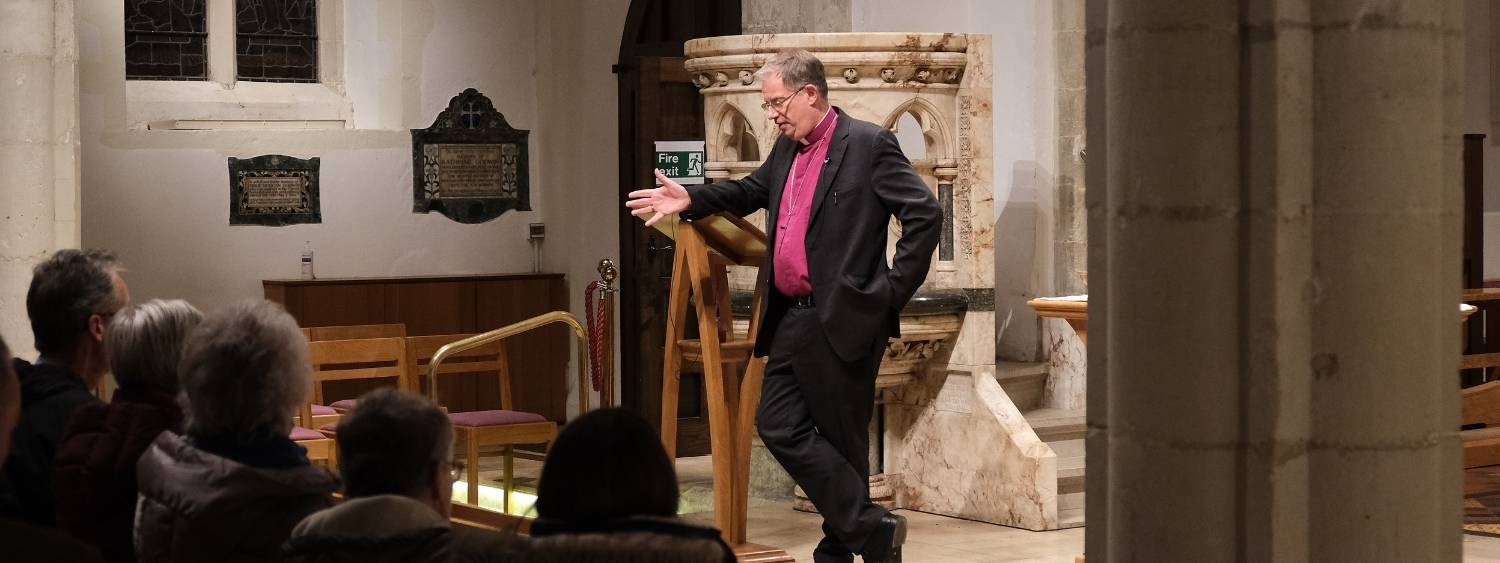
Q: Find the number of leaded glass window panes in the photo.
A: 2